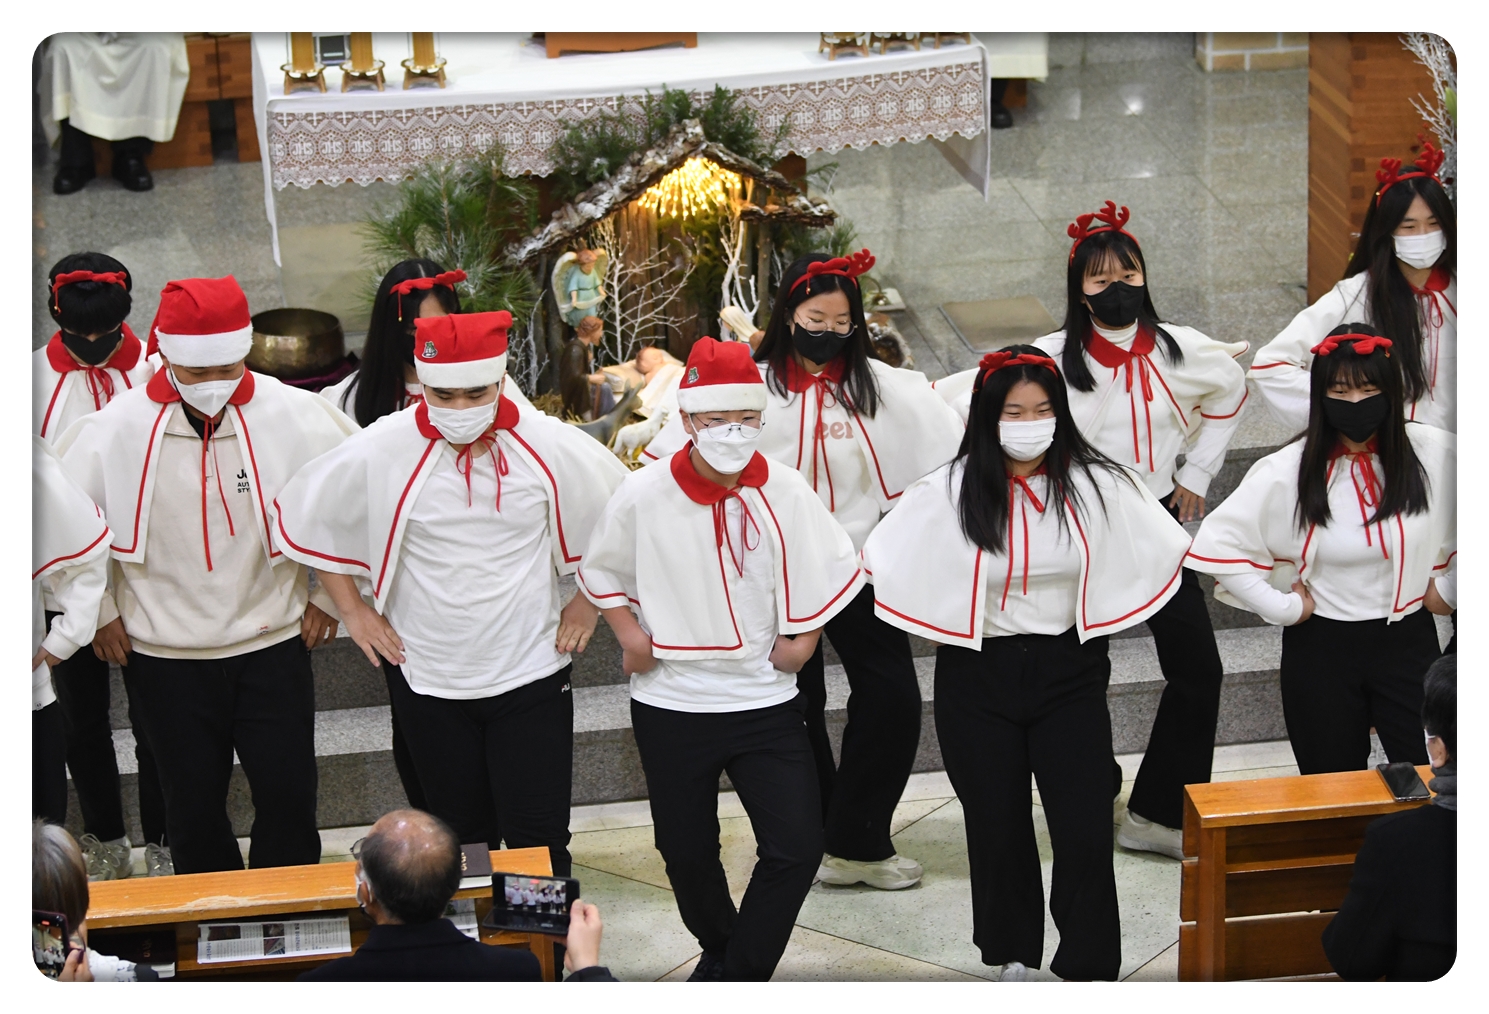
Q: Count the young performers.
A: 11